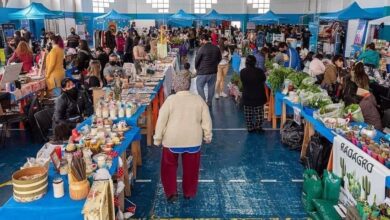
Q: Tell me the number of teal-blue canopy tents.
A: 6